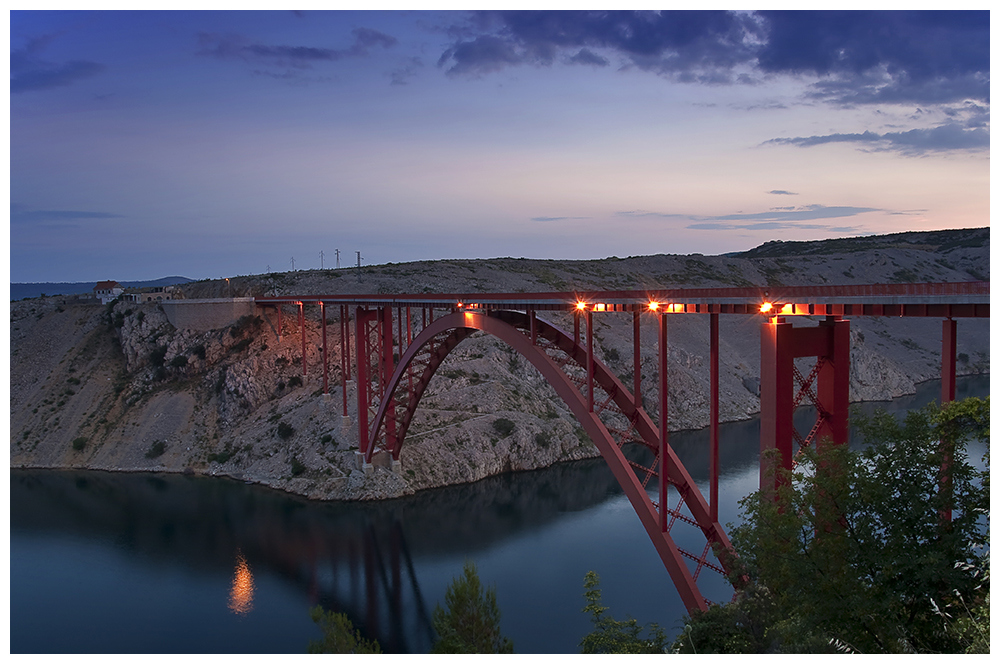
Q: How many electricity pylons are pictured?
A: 5